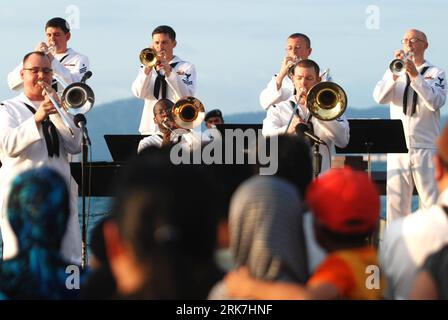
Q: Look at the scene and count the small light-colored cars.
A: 0